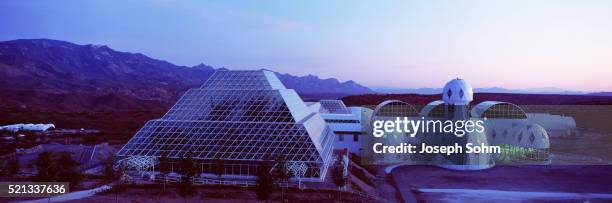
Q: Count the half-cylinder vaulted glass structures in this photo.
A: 3